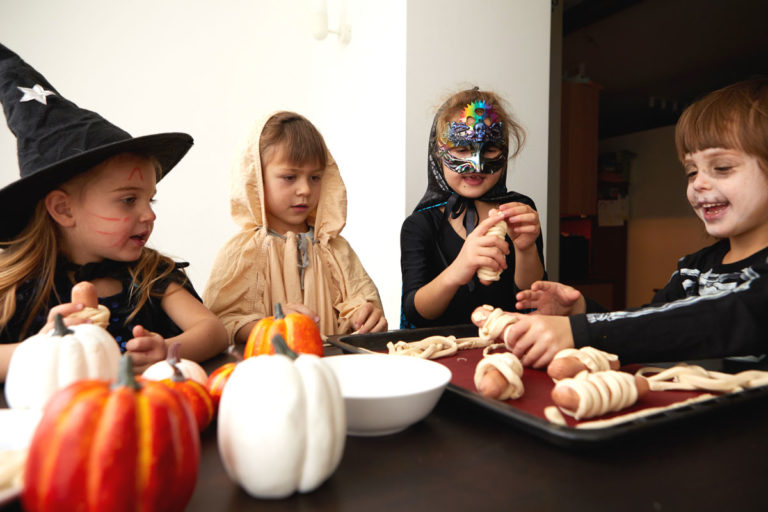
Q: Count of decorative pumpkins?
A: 7